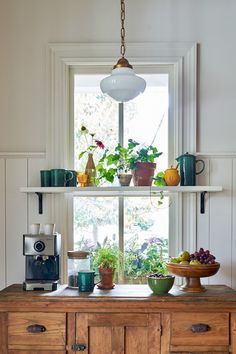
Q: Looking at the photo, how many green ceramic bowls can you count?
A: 1